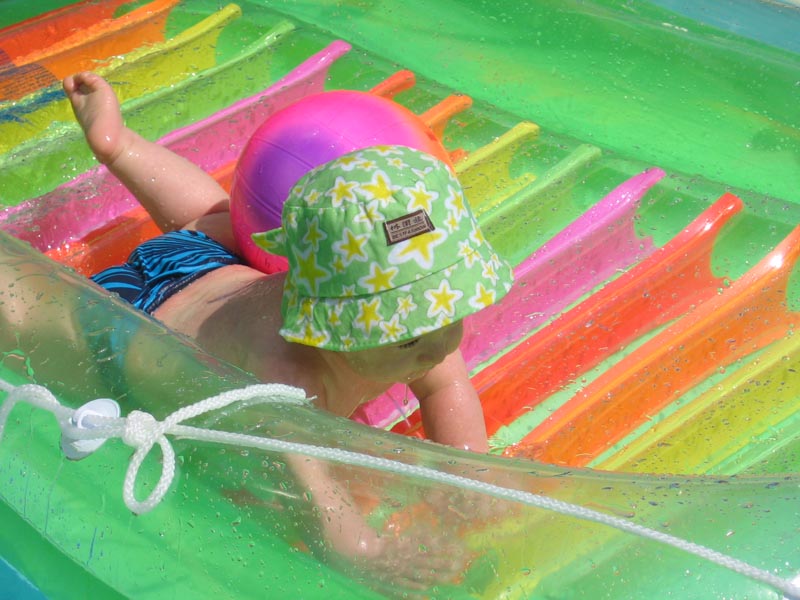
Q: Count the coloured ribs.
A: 14